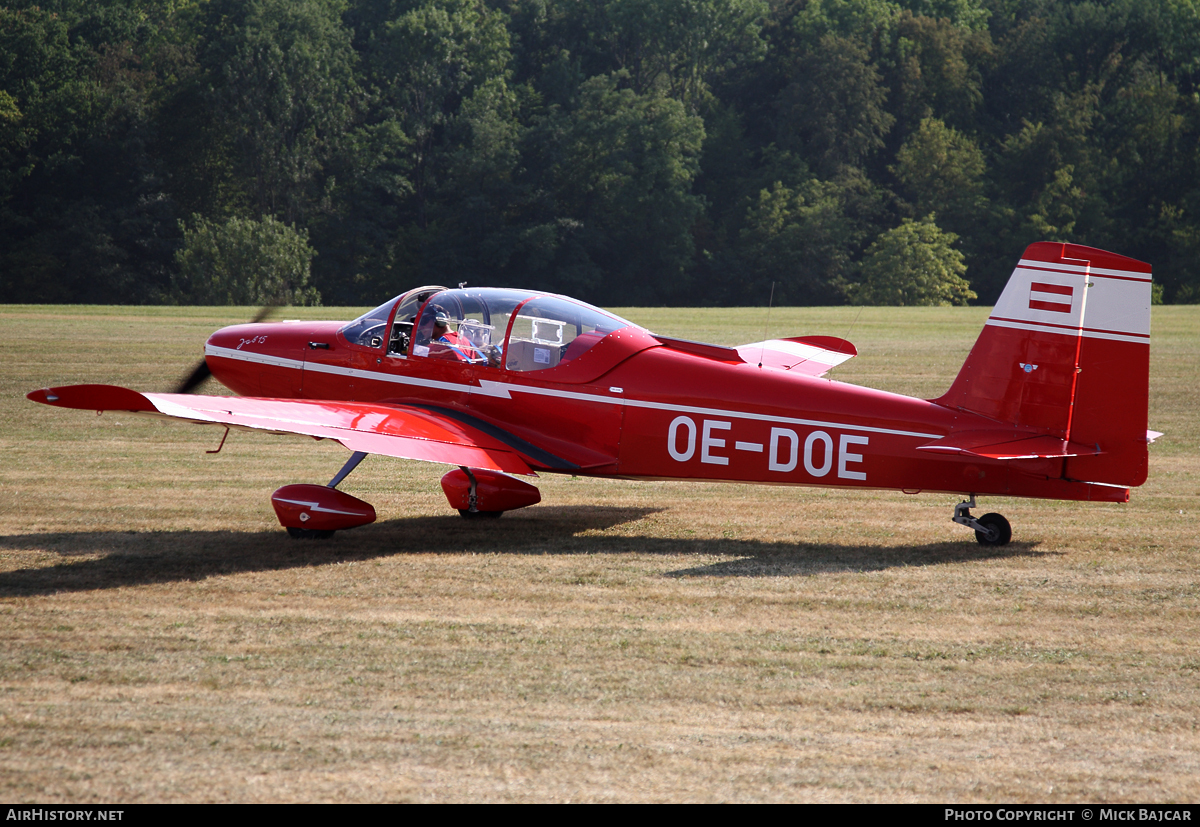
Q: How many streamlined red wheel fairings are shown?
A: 2